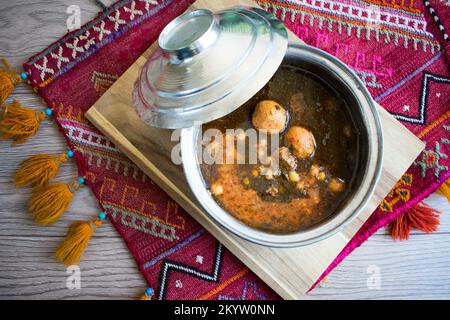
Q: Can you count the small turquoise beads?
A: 6